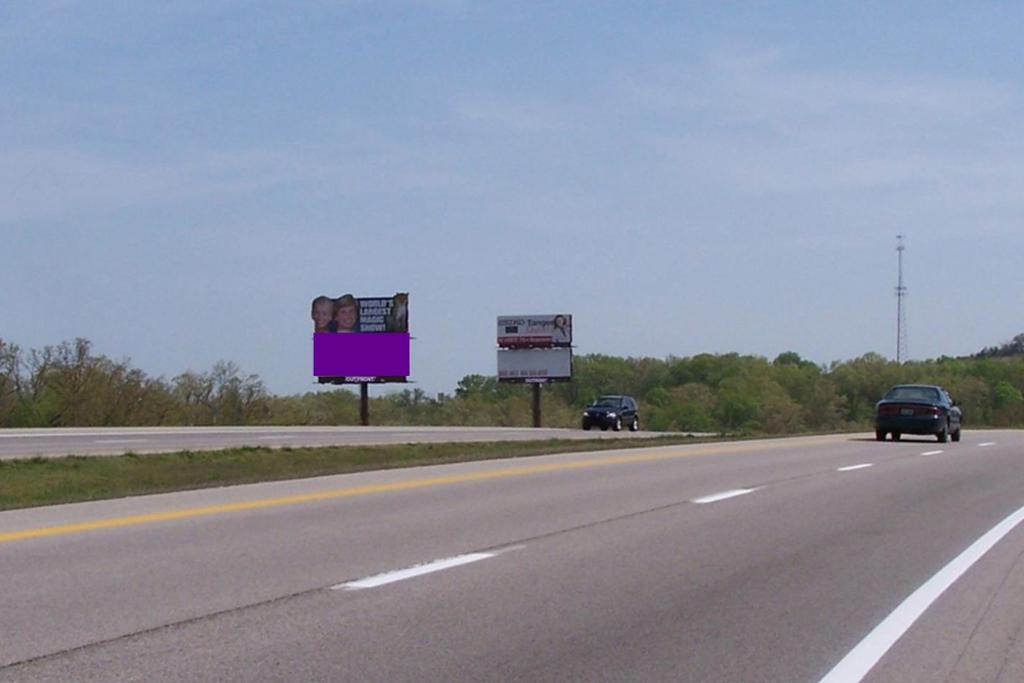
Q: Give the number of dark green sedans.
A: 1